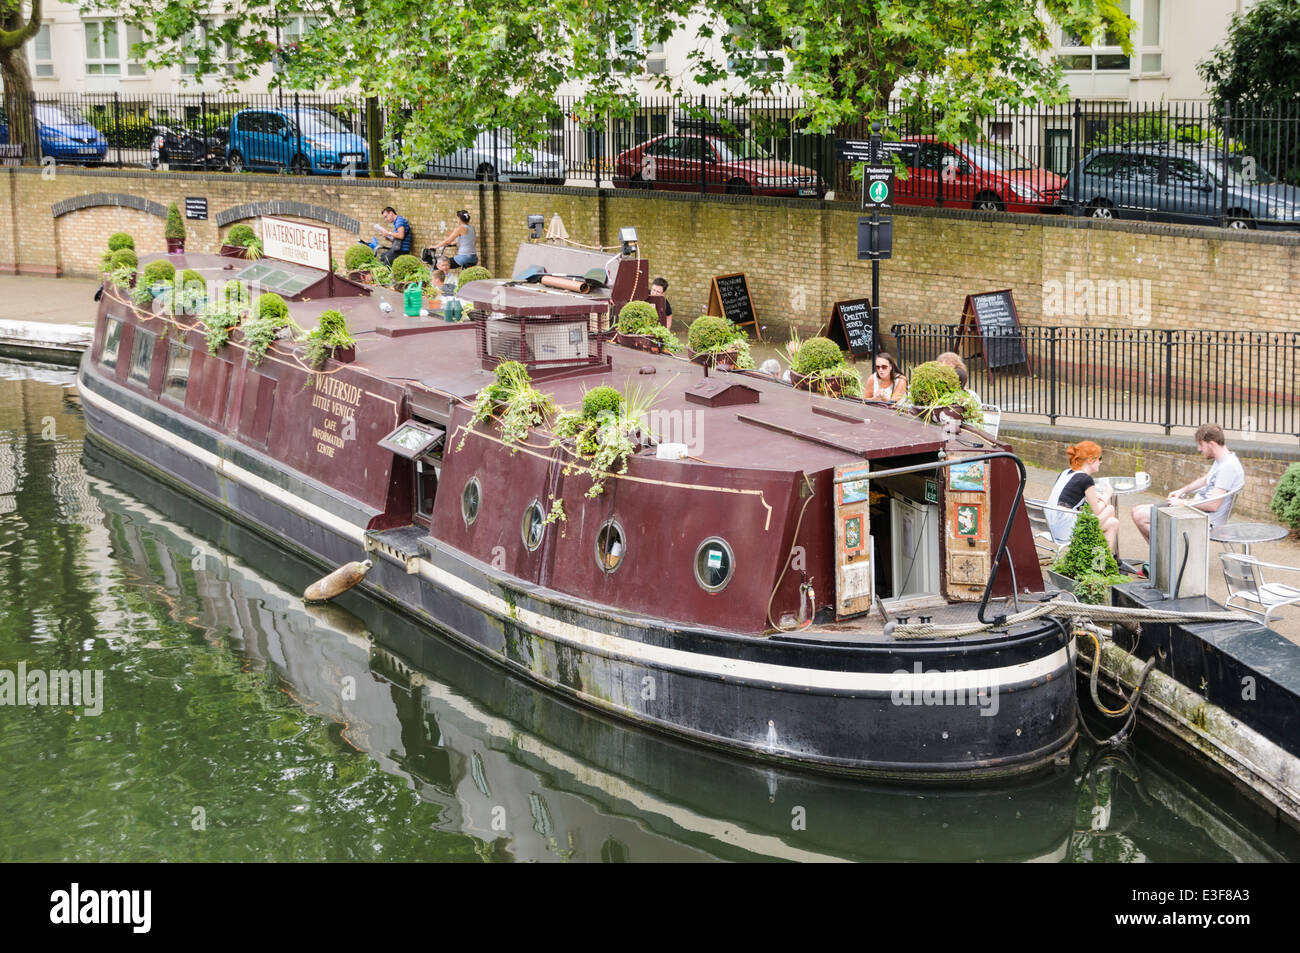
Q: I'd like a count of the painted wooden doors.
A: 2